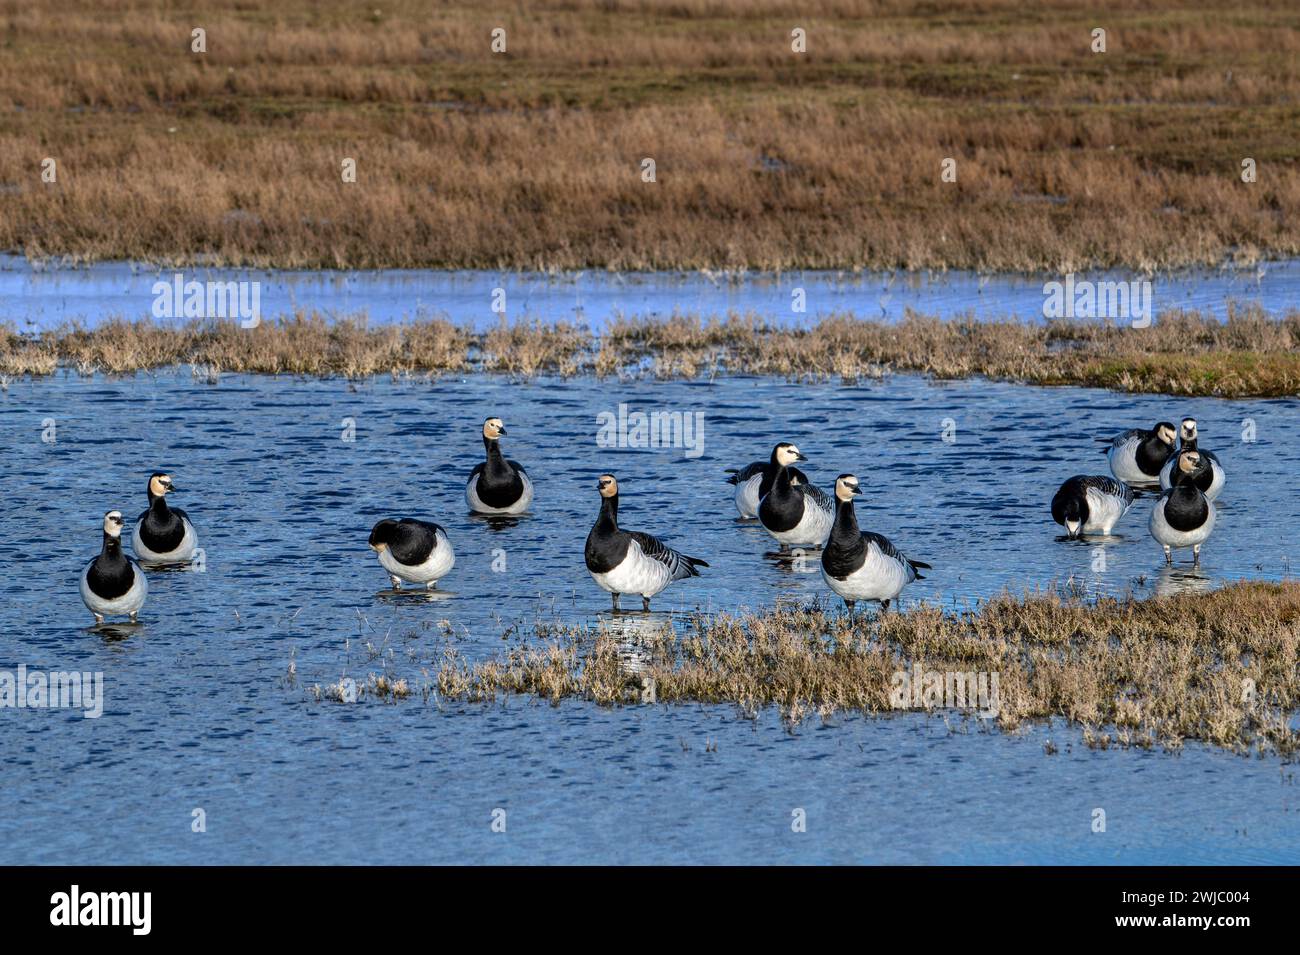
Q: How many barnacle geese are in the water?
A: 12